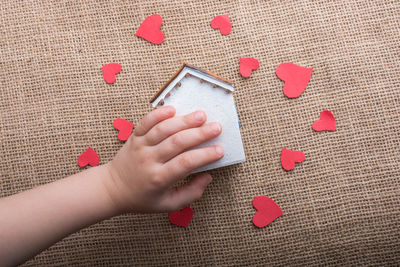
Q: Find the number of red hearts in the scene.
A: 11